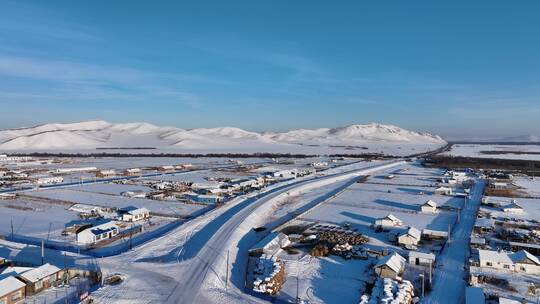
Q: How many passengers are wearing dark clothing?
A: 0